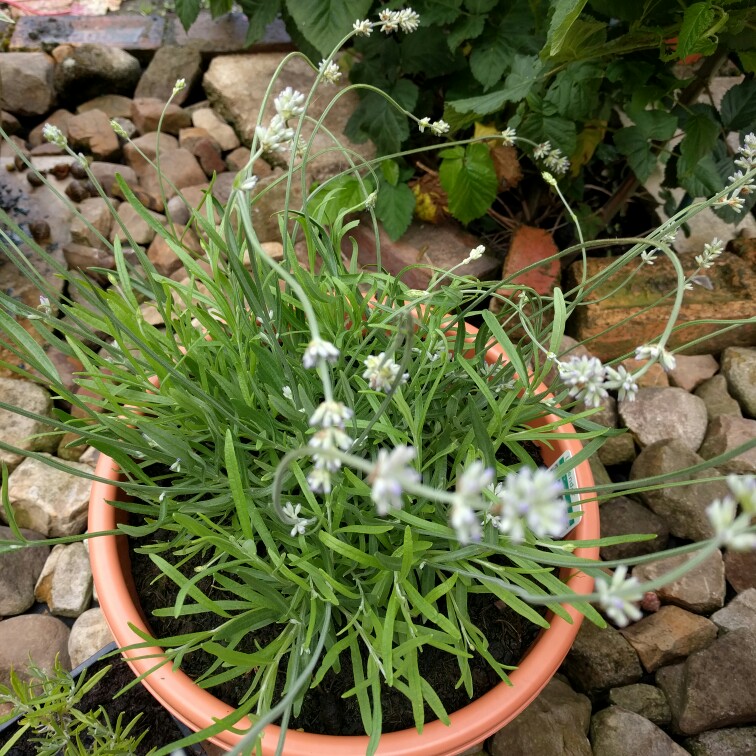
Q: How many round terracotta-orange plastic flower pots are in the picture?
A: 1